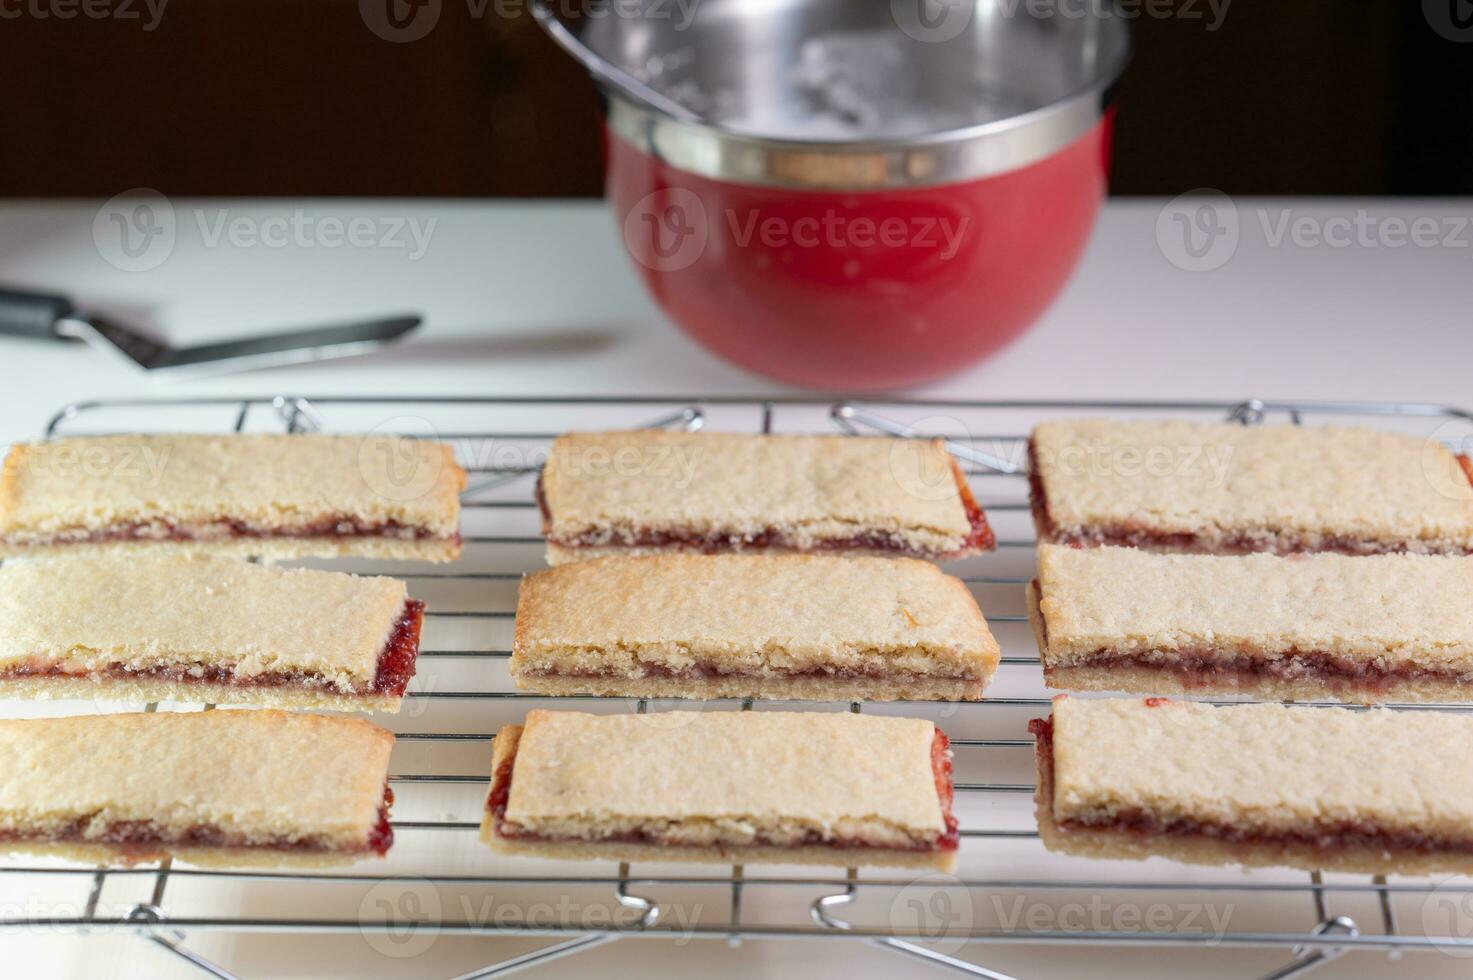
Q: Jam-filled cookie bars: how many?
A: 9